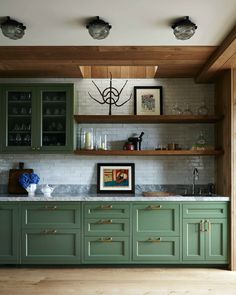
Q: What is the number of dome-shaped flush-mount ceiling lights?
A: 3